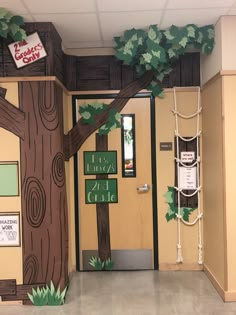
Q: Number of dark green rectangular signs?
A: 2